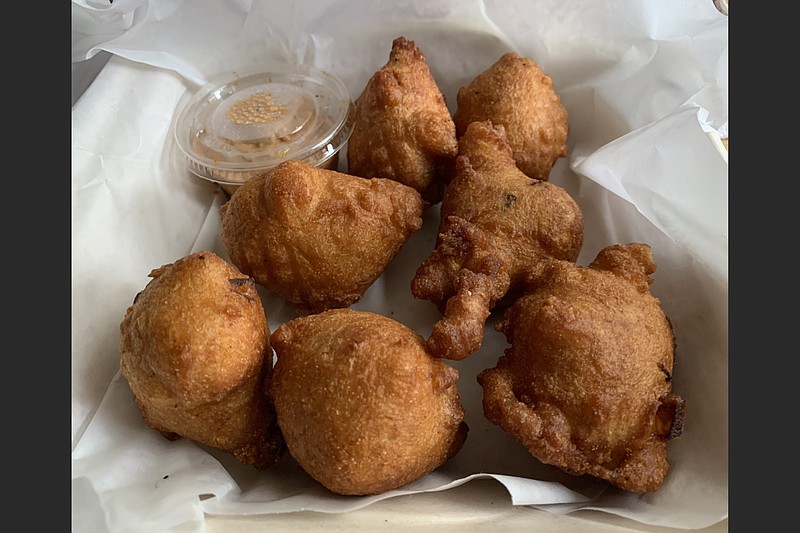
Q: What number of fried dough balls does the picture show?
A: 7